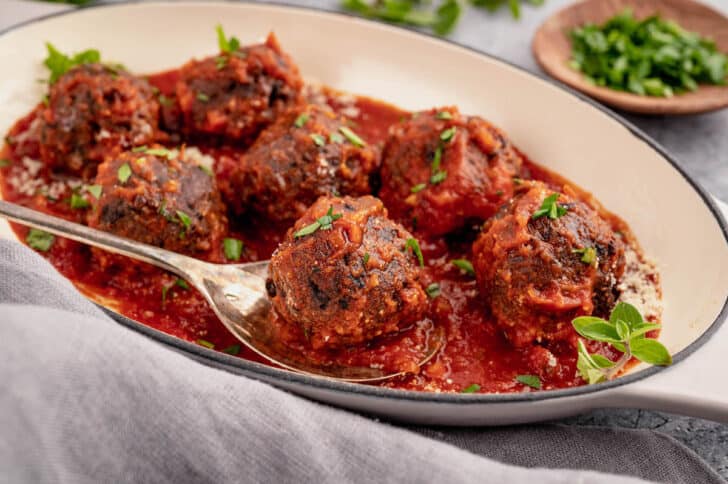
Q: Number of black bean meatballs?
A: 7